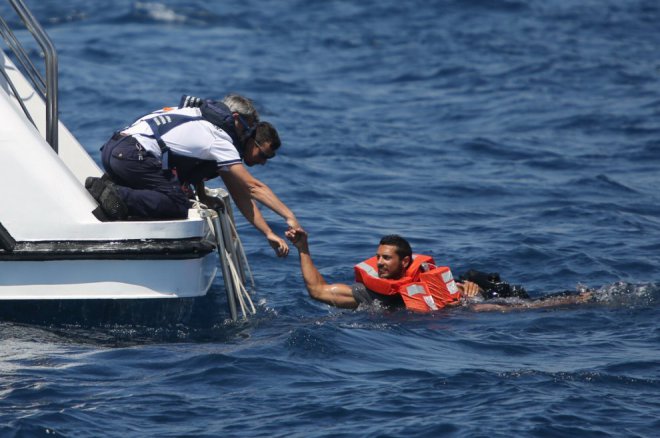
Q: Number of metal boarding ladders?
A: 1